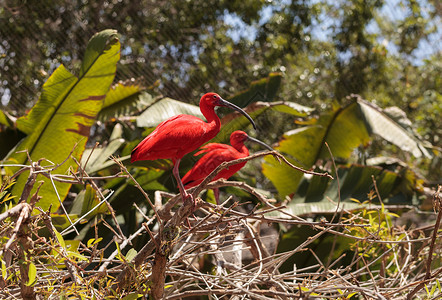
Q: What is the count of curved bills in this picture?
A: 2